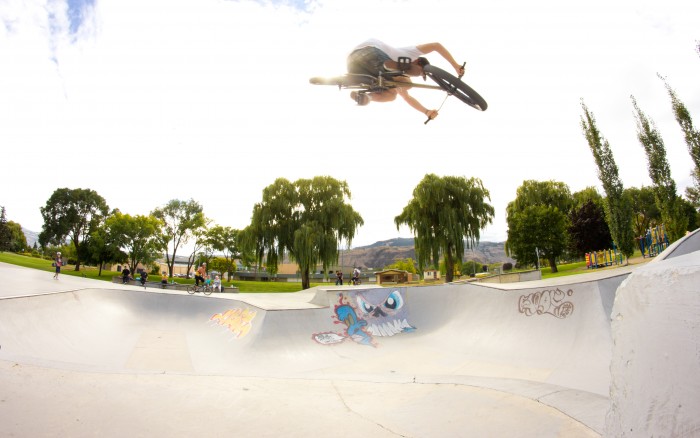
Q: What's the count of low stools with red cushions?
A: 0